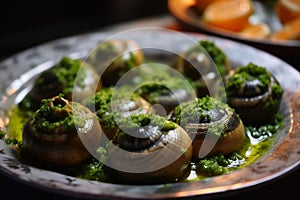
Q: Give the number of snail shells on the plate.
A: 9